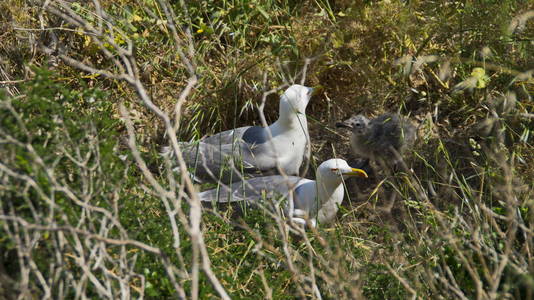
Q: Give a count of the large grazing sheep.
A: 0